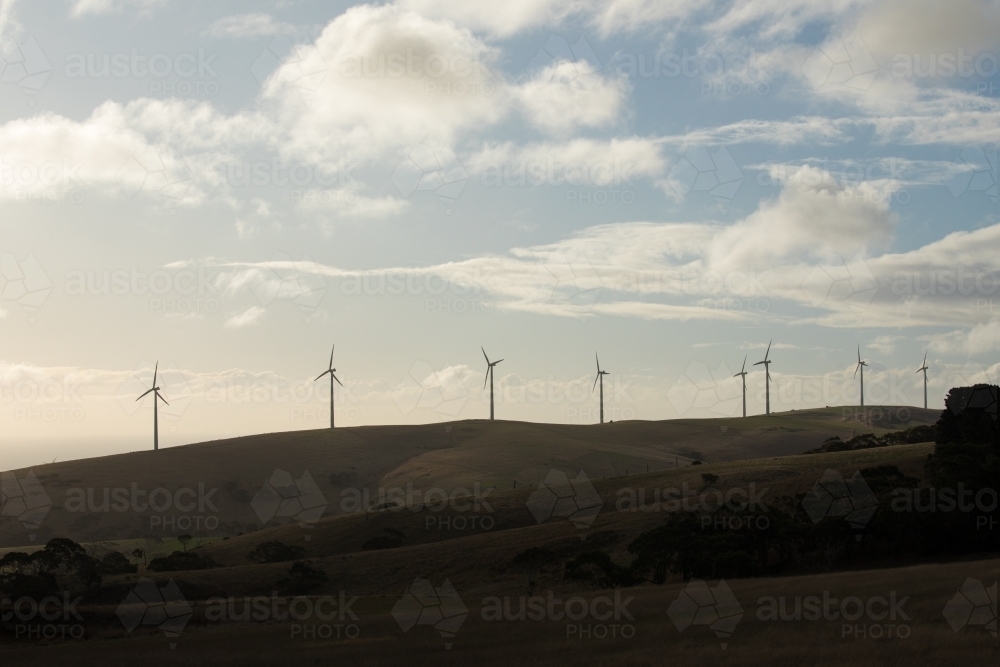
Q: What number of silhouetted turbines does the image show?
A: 8